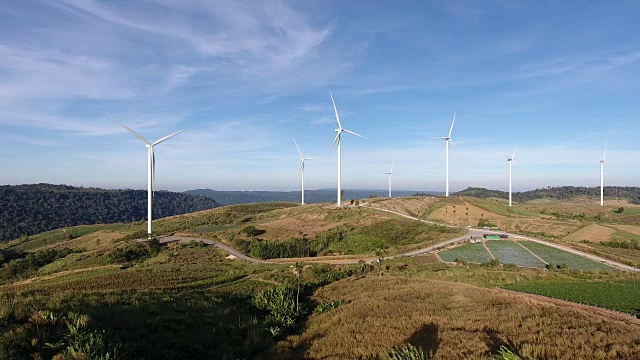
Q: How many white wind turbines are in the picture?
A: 7